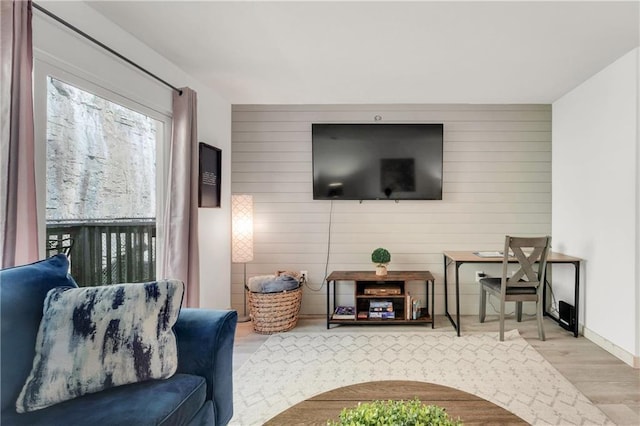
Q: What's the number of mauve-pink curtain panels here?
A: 2